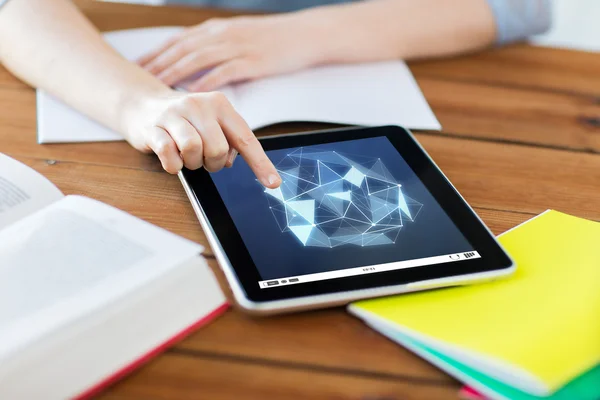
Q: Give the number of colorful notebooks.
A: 3